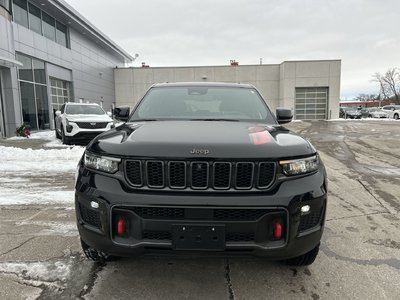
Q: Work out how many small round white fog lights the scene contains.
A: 2